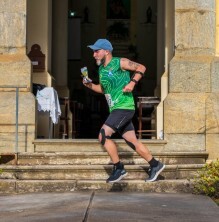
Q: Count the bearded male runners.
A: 1